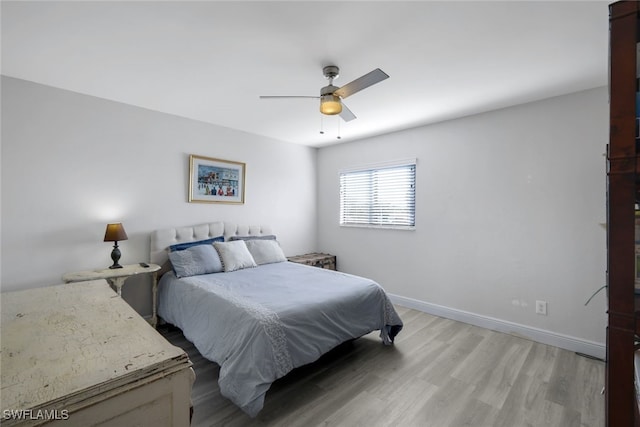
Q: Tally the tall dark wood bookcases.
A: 1